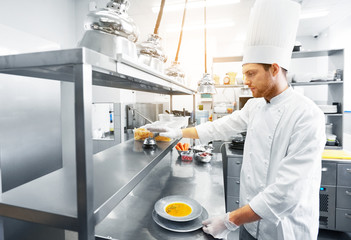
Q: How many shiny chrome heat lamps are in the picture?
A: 4